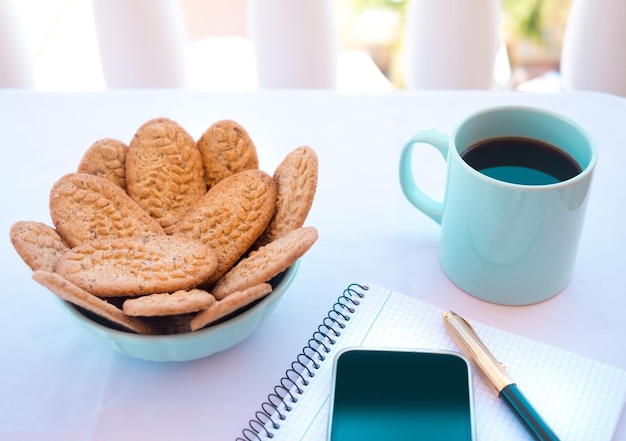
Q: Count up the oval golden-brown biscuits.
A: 12